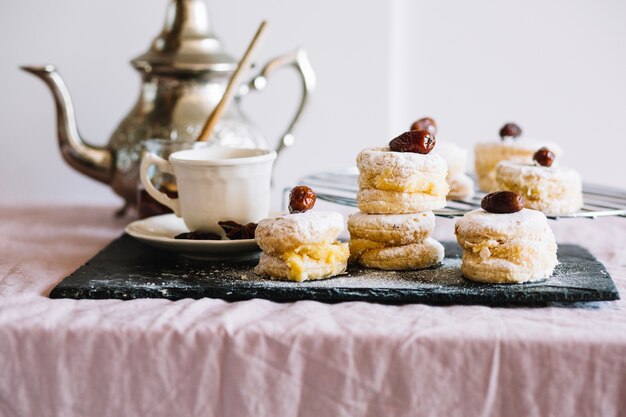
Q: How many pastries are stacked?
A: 2